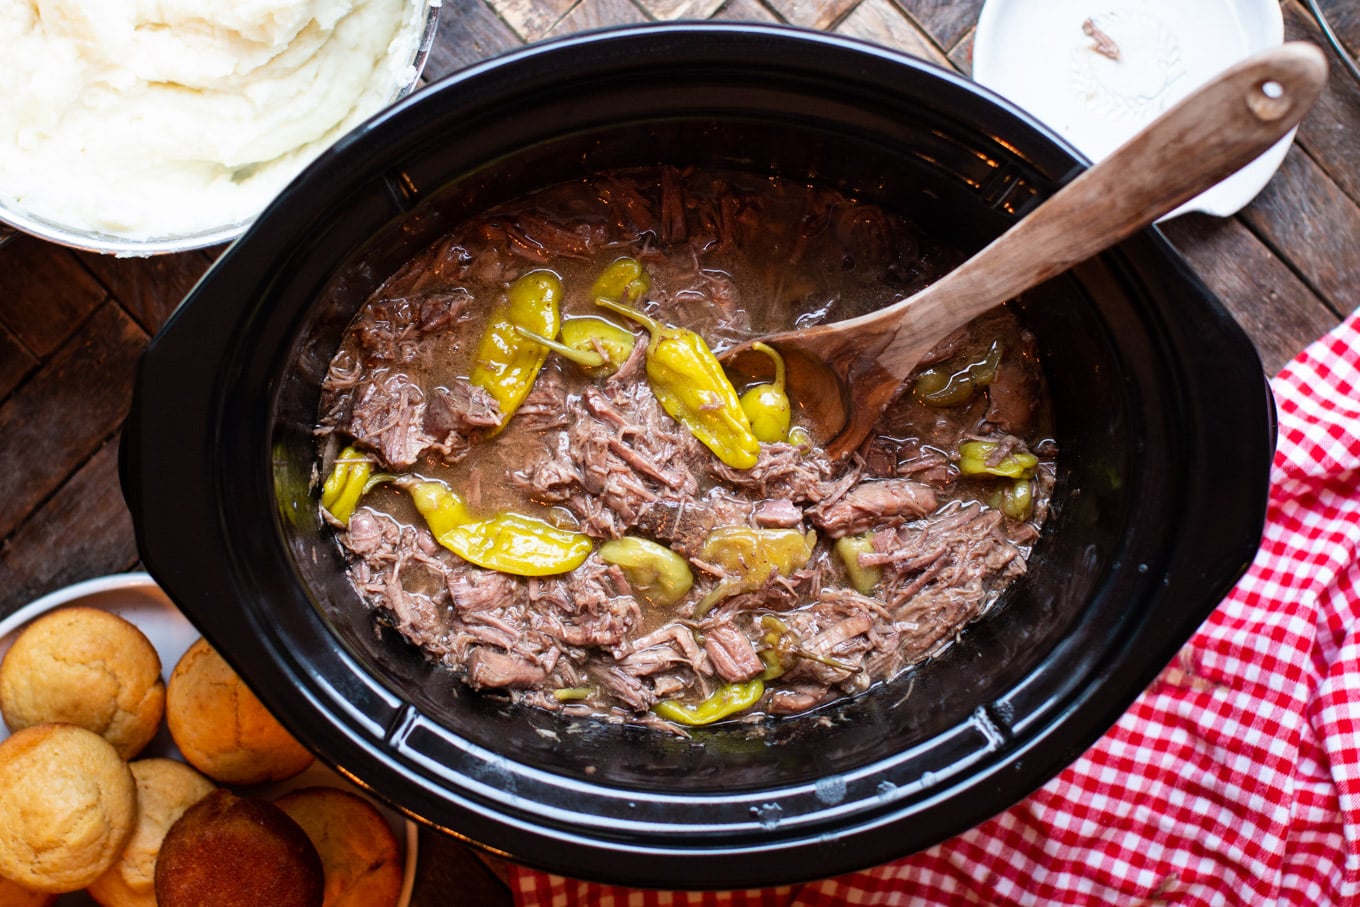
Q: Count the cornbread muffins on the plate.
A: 7